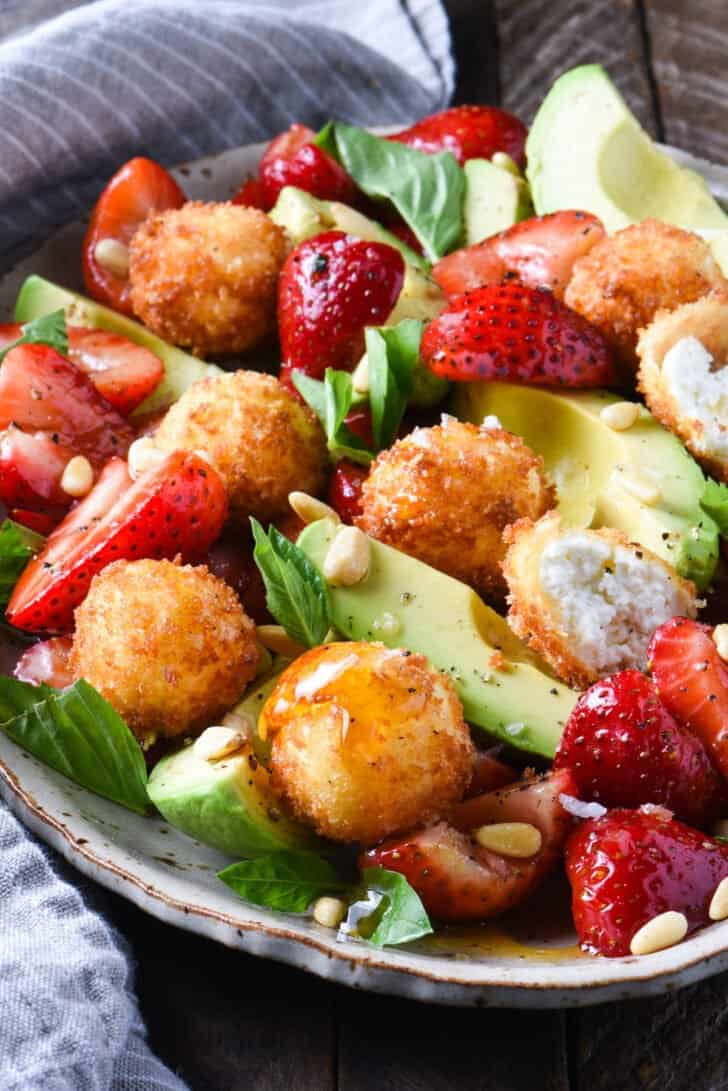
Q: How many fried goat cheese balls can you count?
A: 8